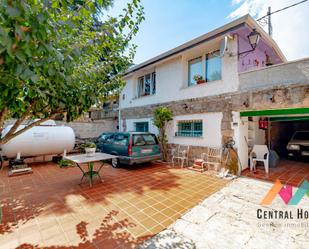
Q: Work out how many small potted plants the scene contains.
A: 2